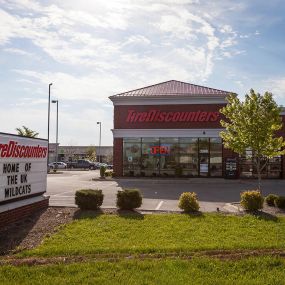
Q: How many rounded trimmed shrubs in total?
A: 6